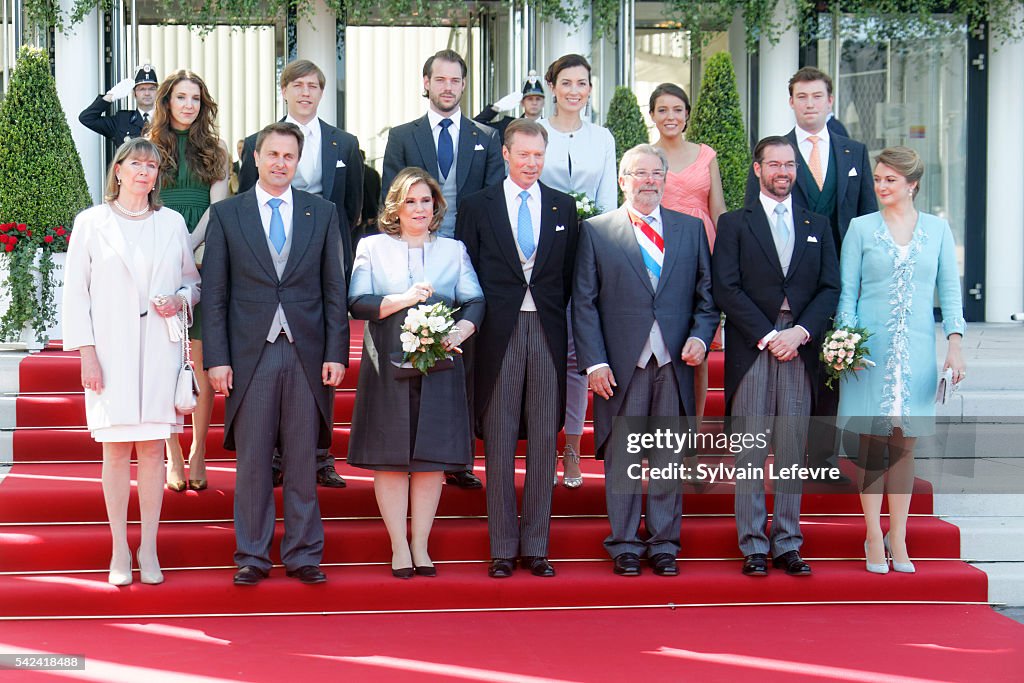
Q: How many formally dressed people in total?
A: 13